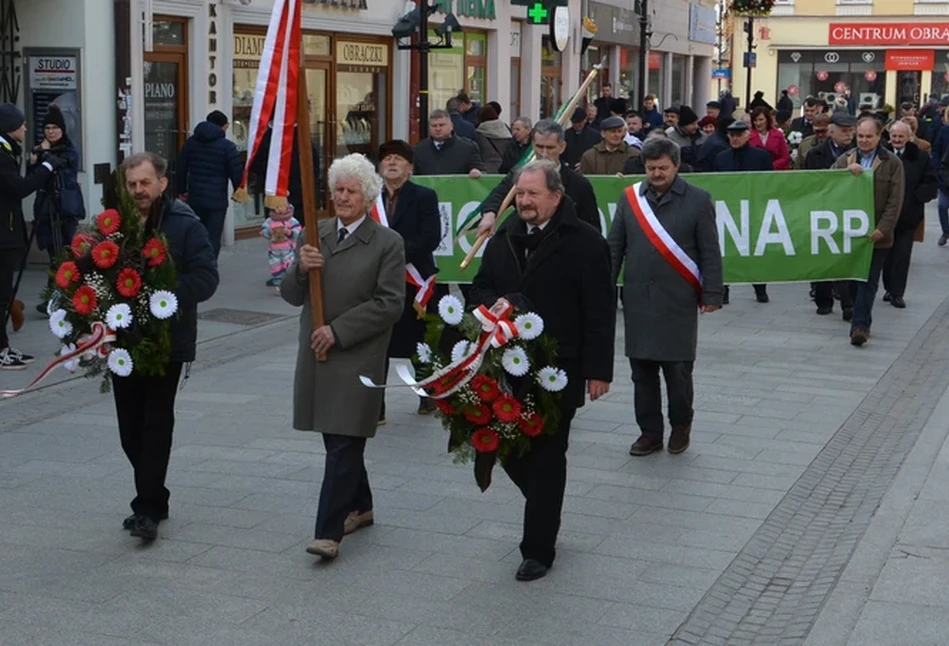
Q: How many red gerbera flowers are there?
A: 14